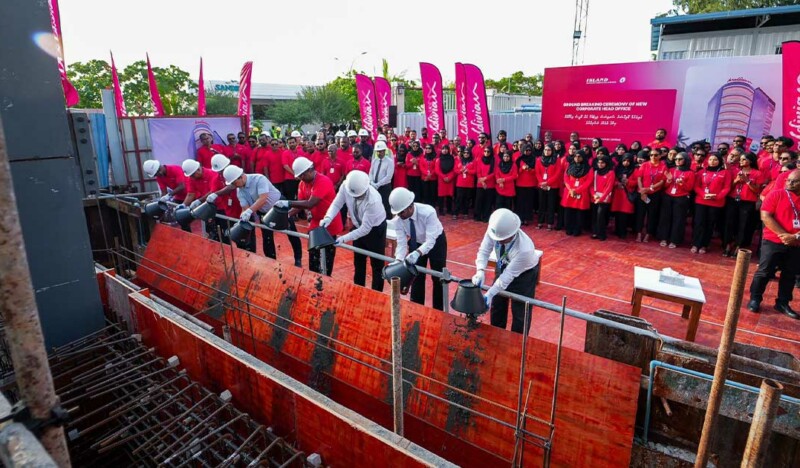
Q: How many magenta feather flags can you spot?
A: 11